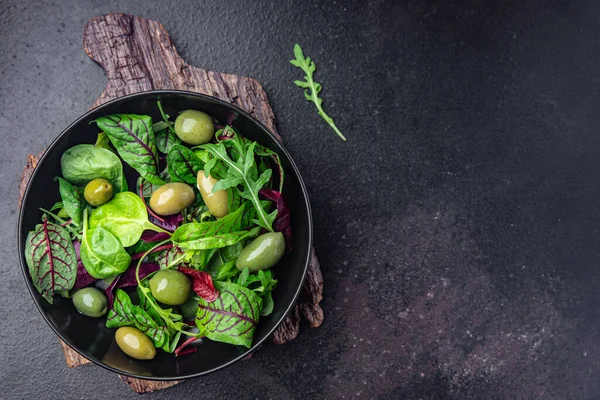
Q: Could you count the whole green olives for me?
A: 8